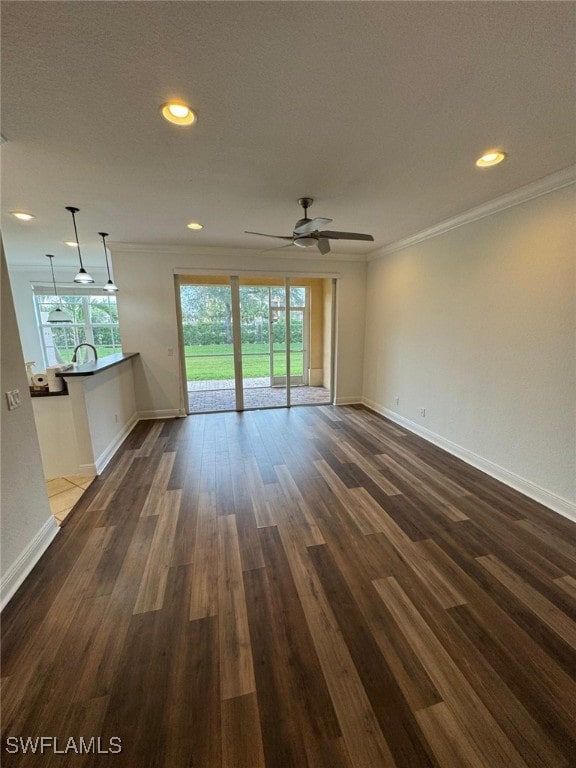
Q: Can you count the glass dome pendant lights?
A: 3